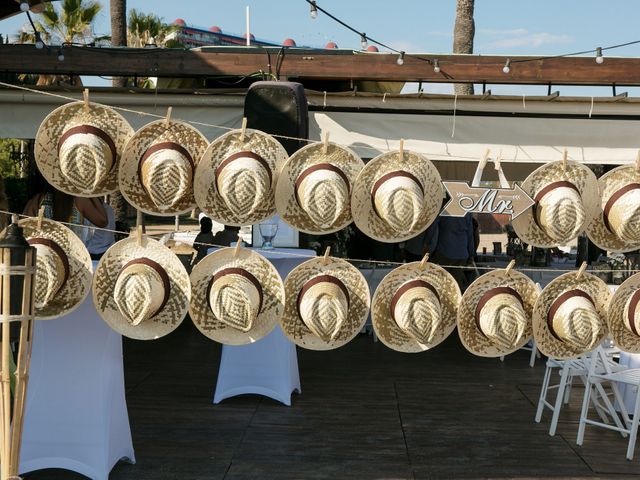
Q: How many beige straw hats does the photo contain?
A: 15